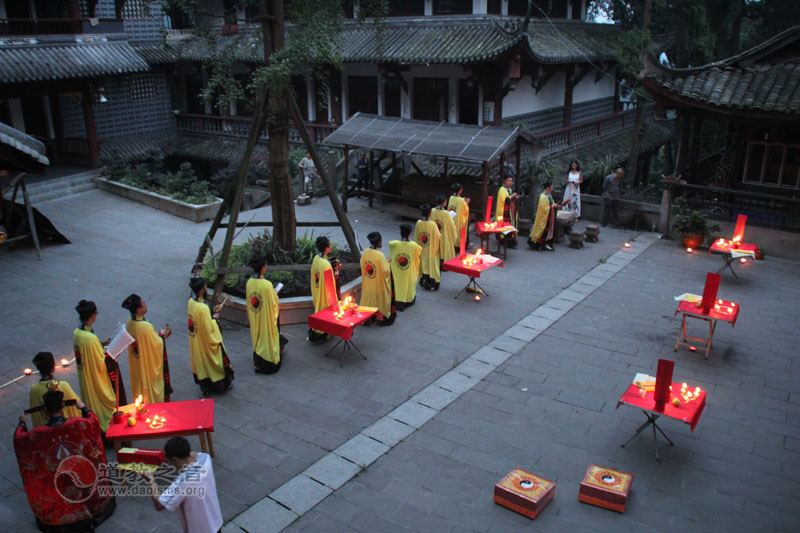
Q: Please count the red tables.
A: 7